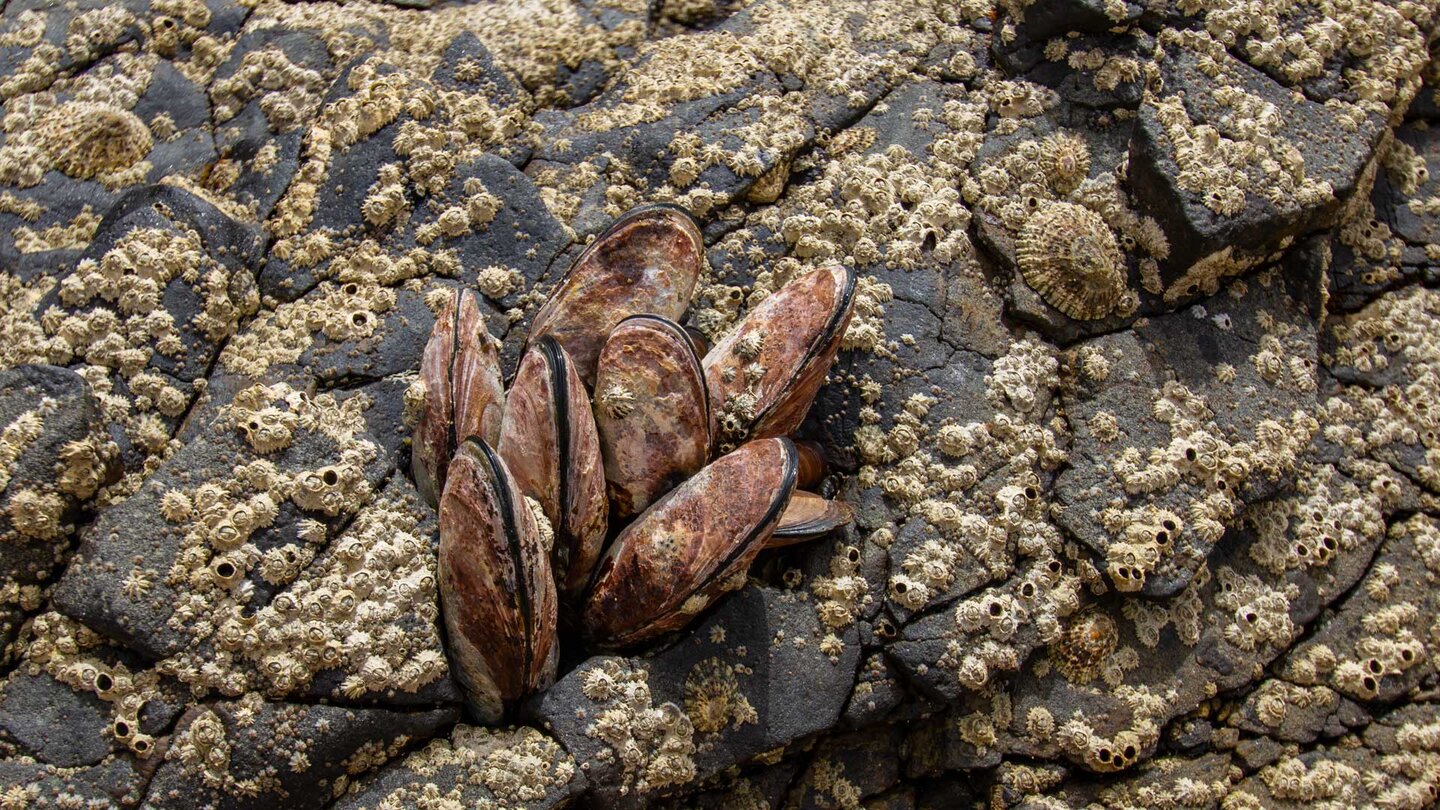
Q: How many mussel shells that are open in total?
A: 0